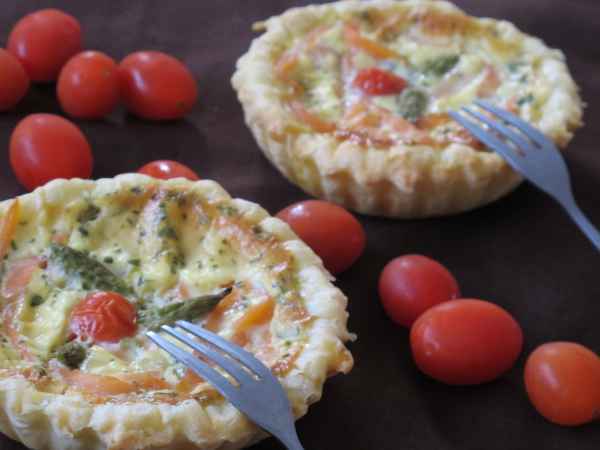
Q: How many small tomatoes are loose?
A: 10